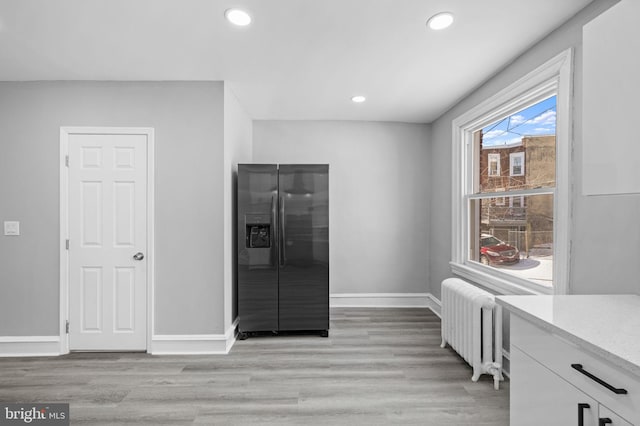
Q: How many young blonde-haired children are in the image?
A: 0